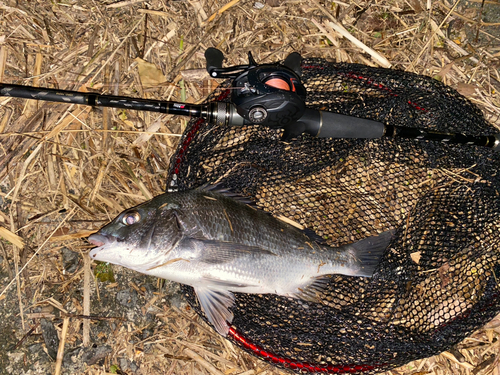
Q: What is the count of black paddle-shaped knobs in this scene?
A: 2